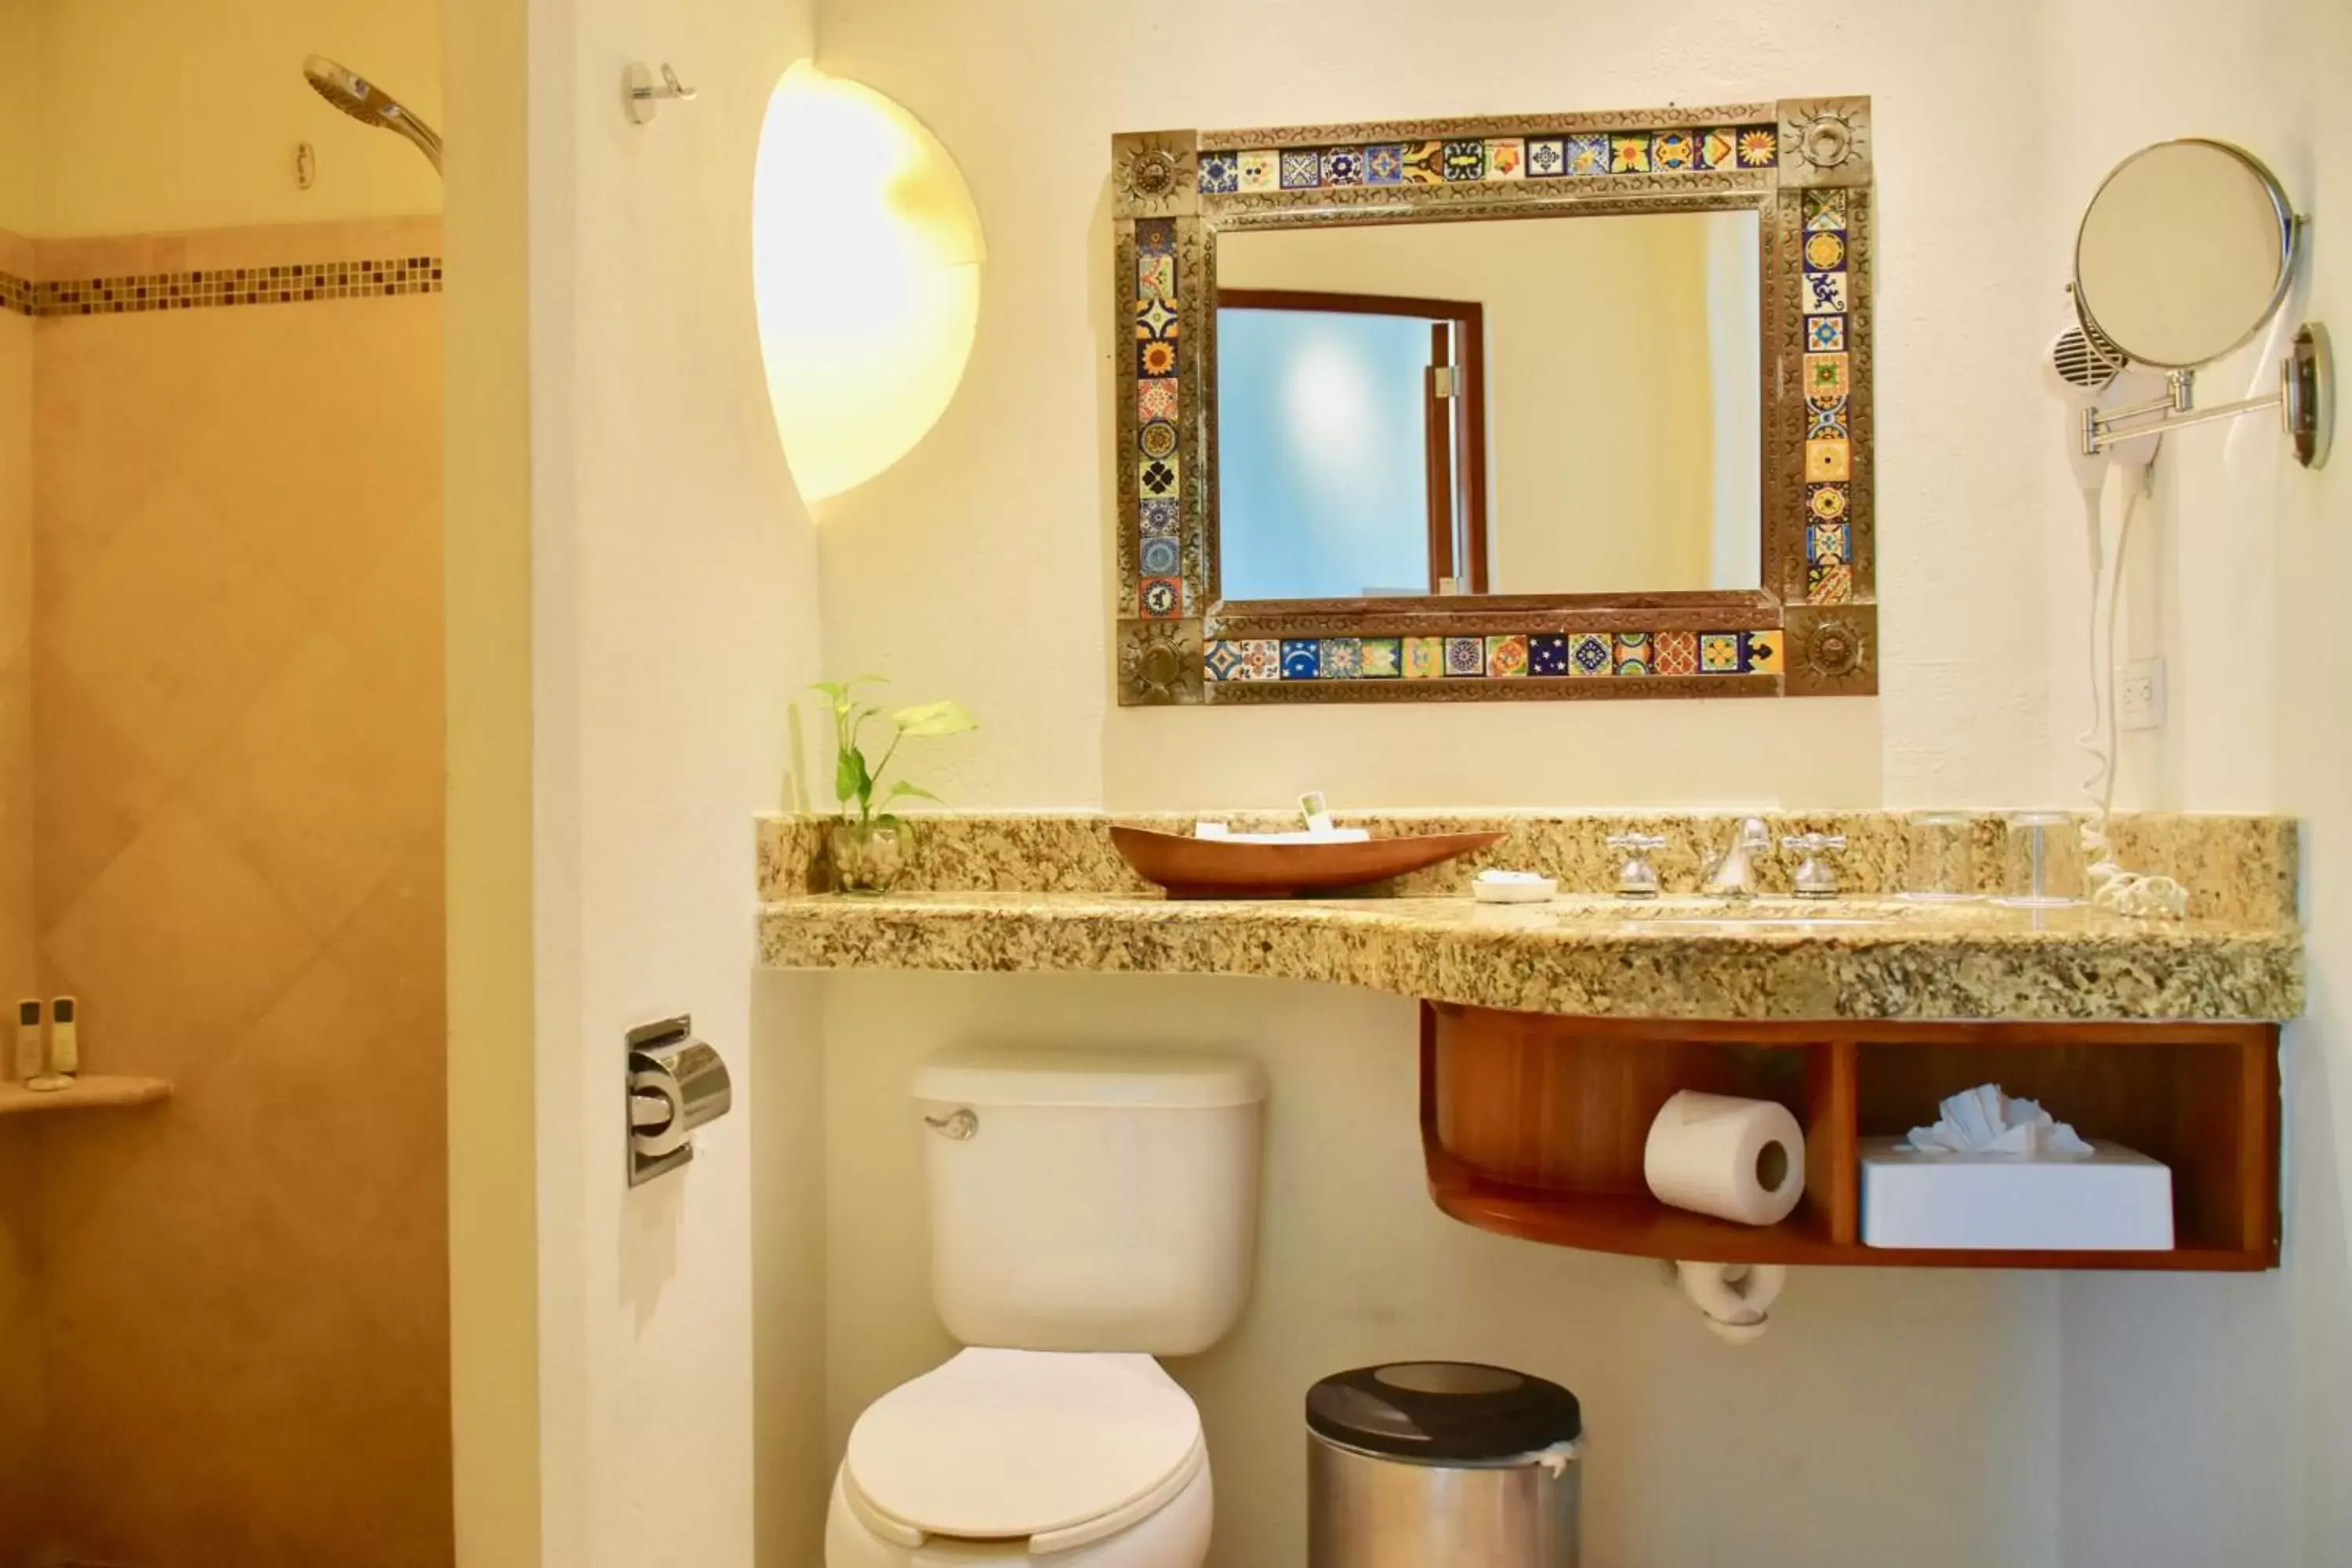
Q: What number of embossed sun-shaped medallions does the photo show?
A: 4